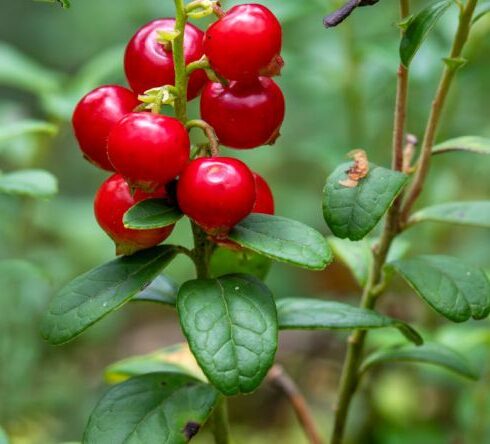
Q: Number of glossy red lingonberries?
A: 8